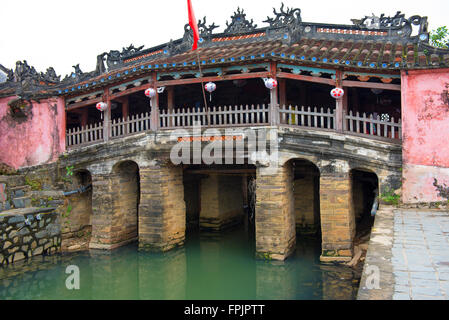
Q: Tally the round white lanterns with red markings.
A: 5